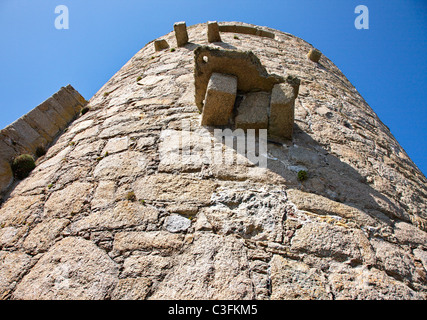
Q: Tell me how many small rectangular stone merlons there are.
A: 4